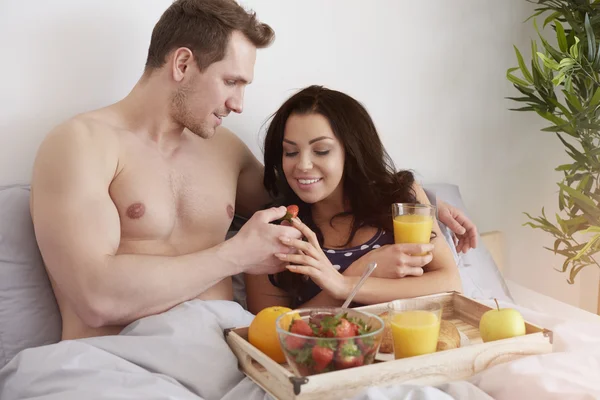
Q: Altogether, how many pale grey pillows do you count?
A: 2